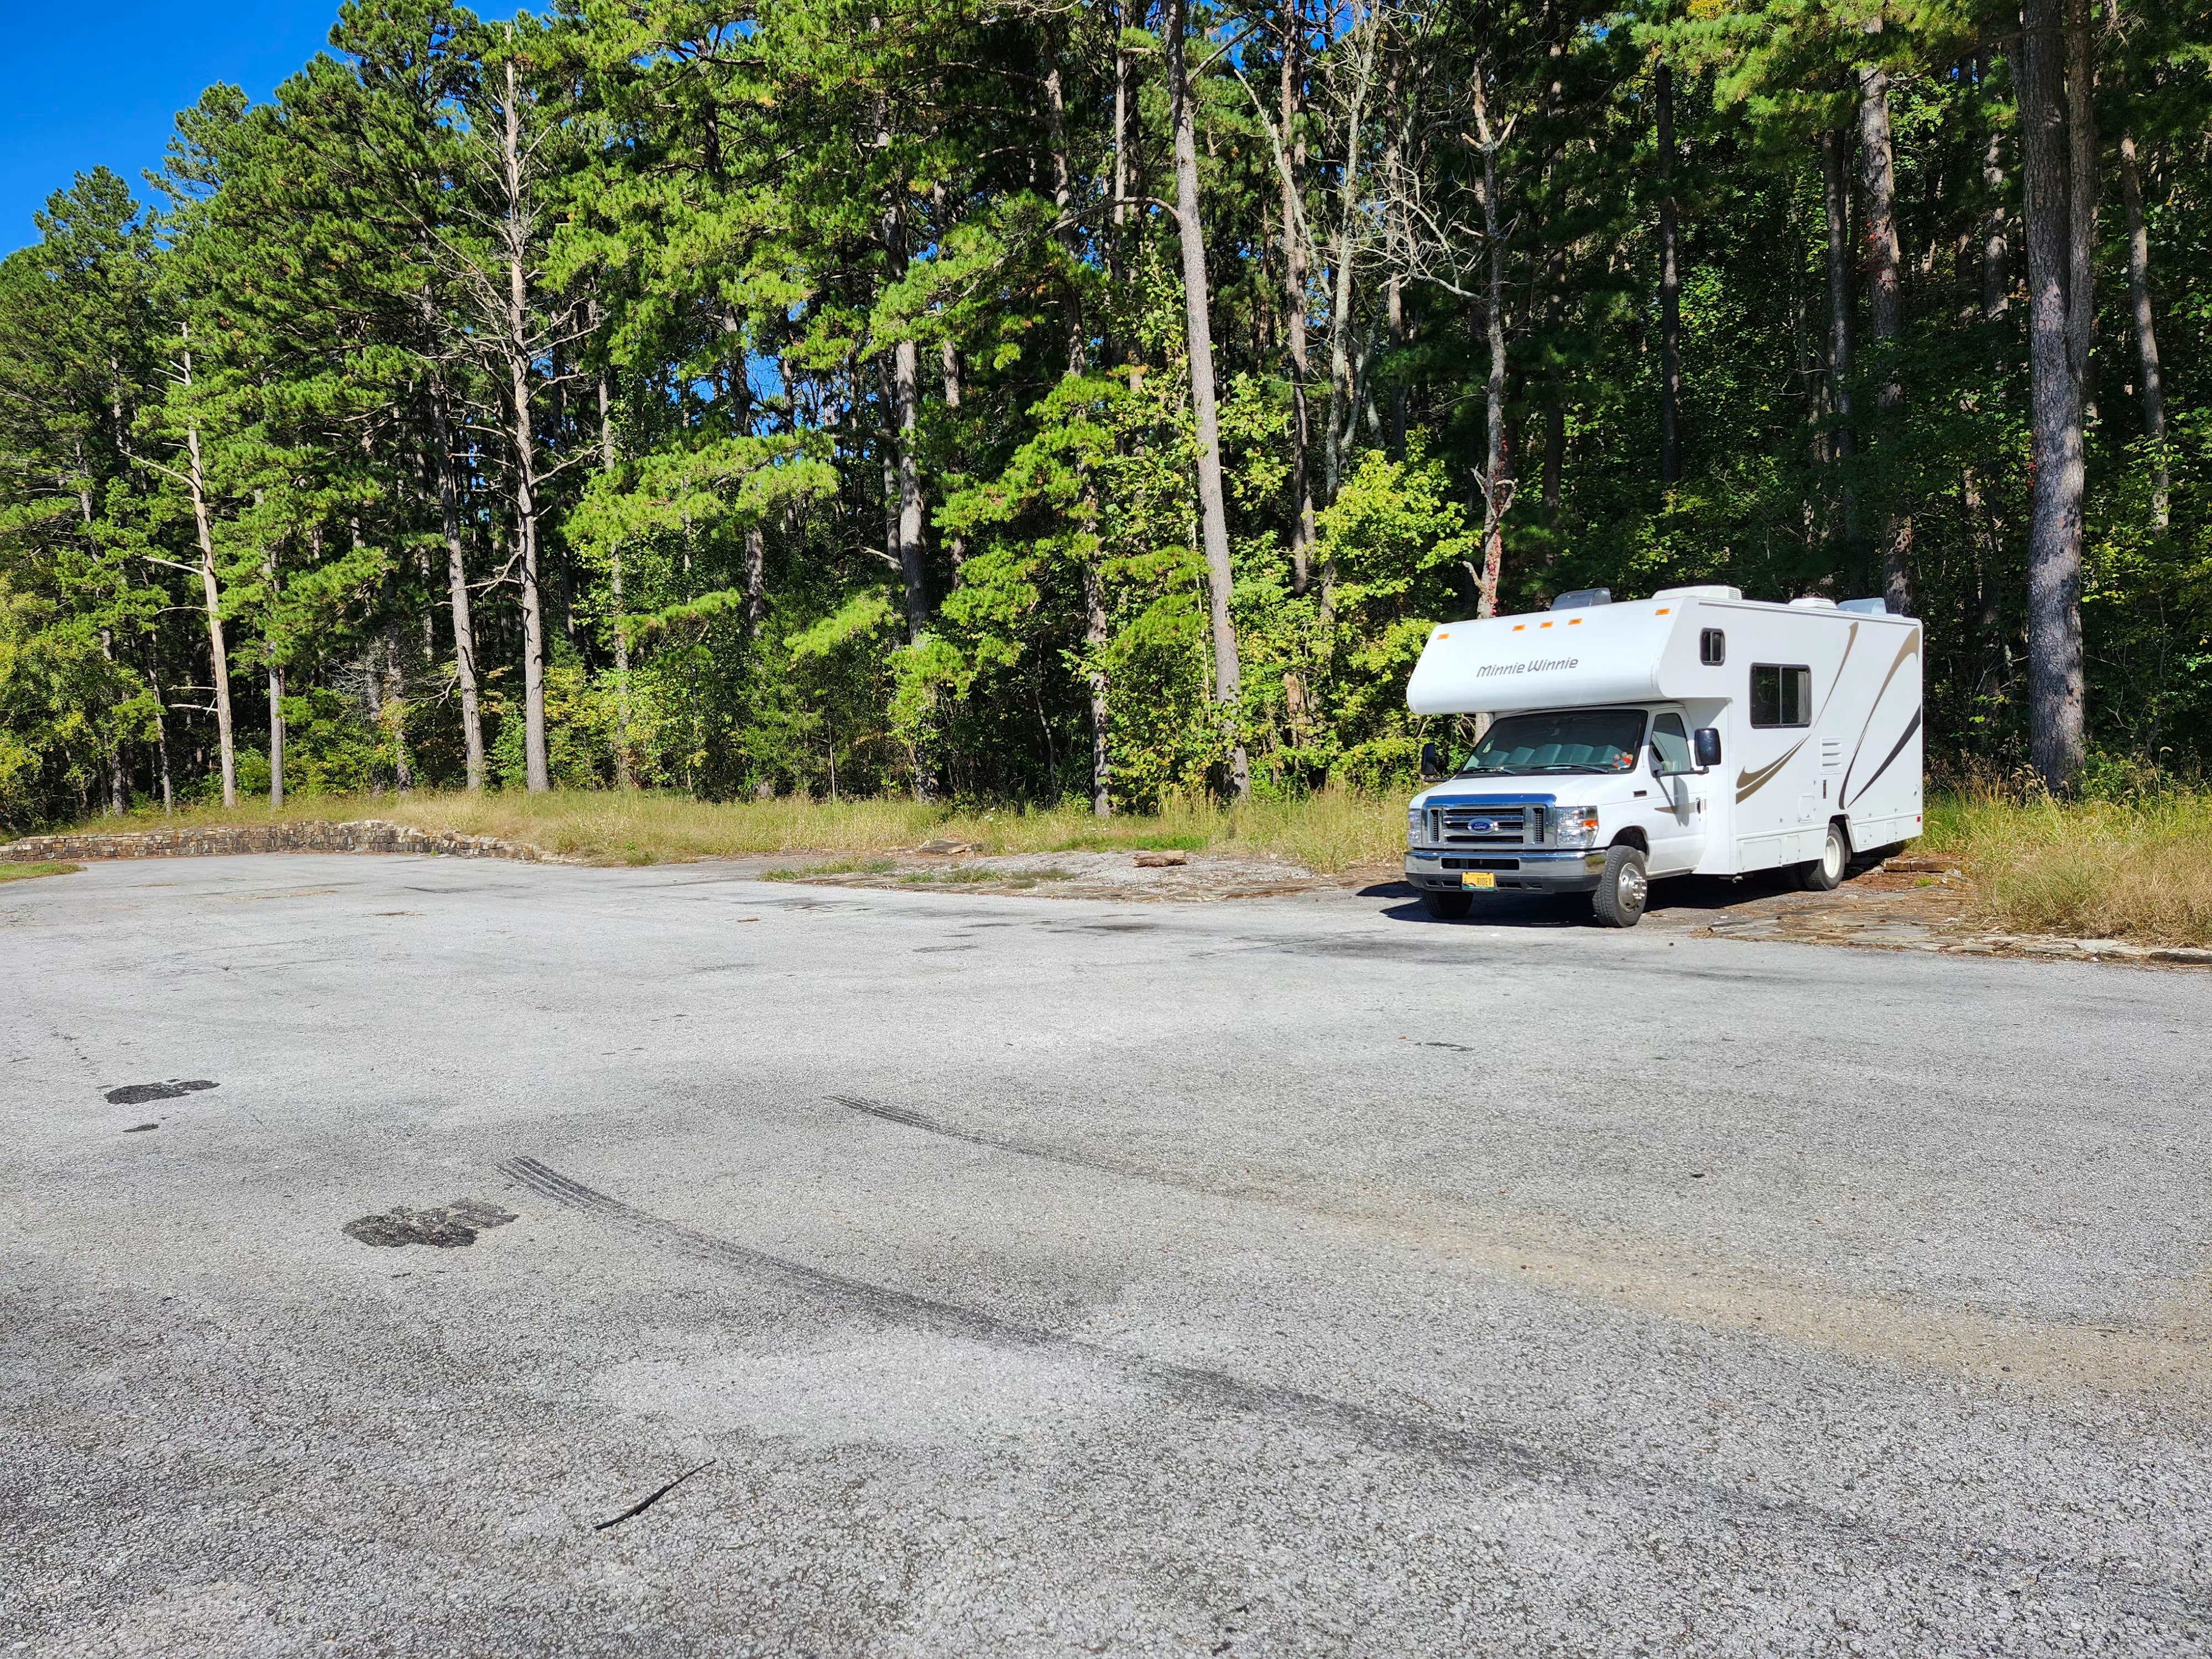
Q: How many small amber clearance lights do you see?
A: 5